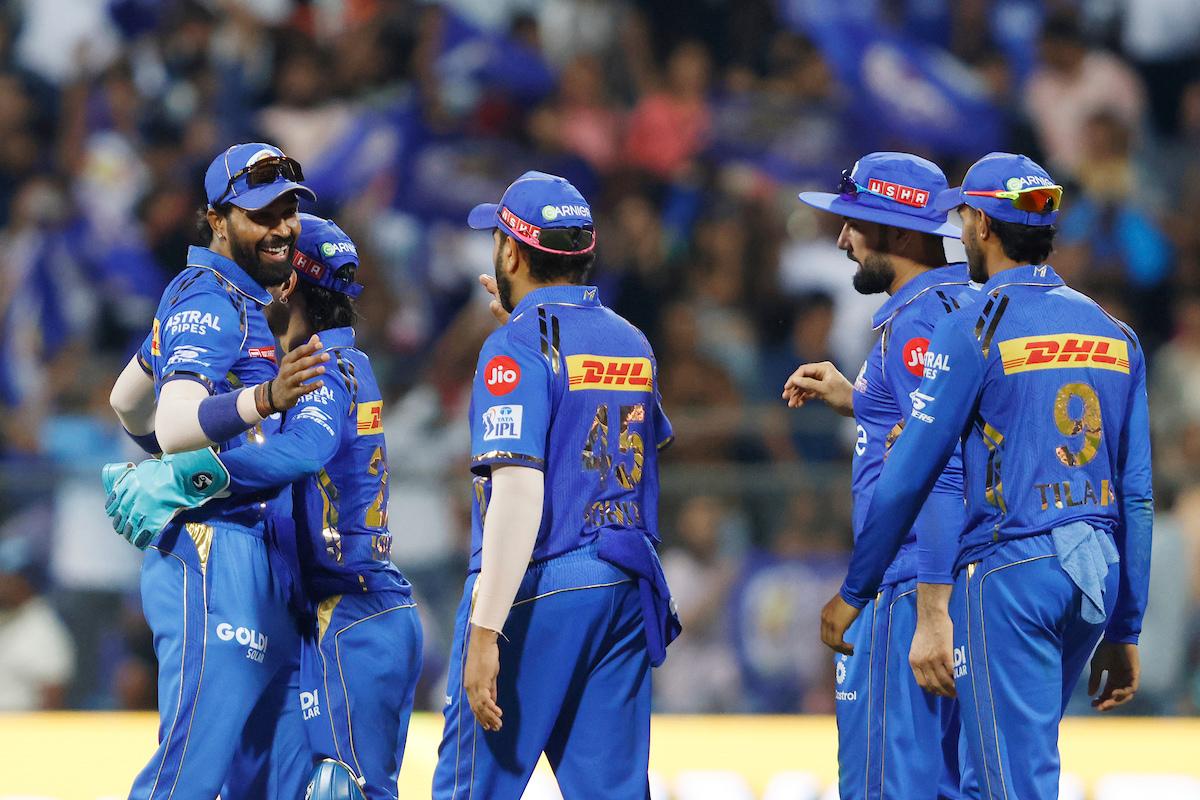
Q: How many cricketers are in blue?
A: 5